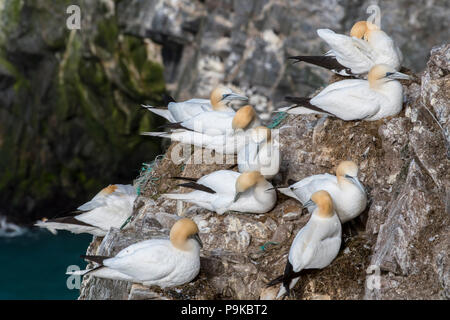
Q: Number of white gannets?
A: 10